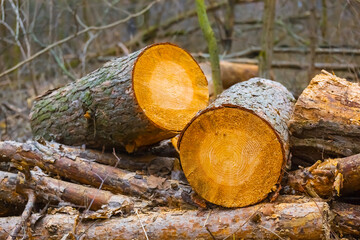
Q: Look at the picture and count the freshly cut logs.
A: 2